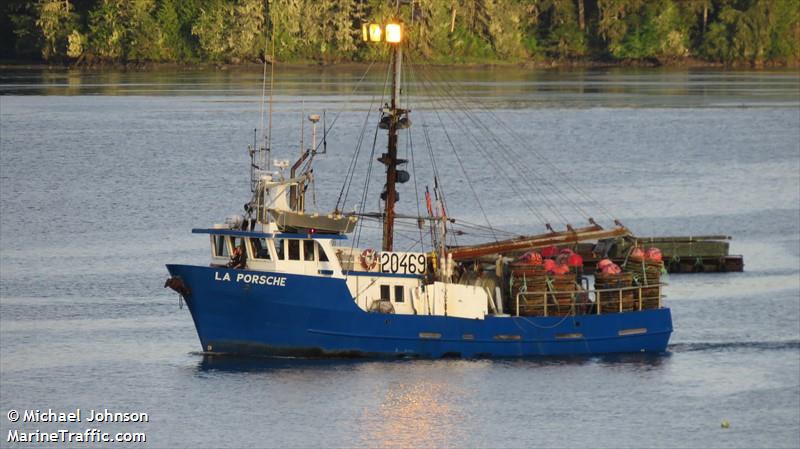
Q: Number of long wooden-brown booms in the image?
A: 2